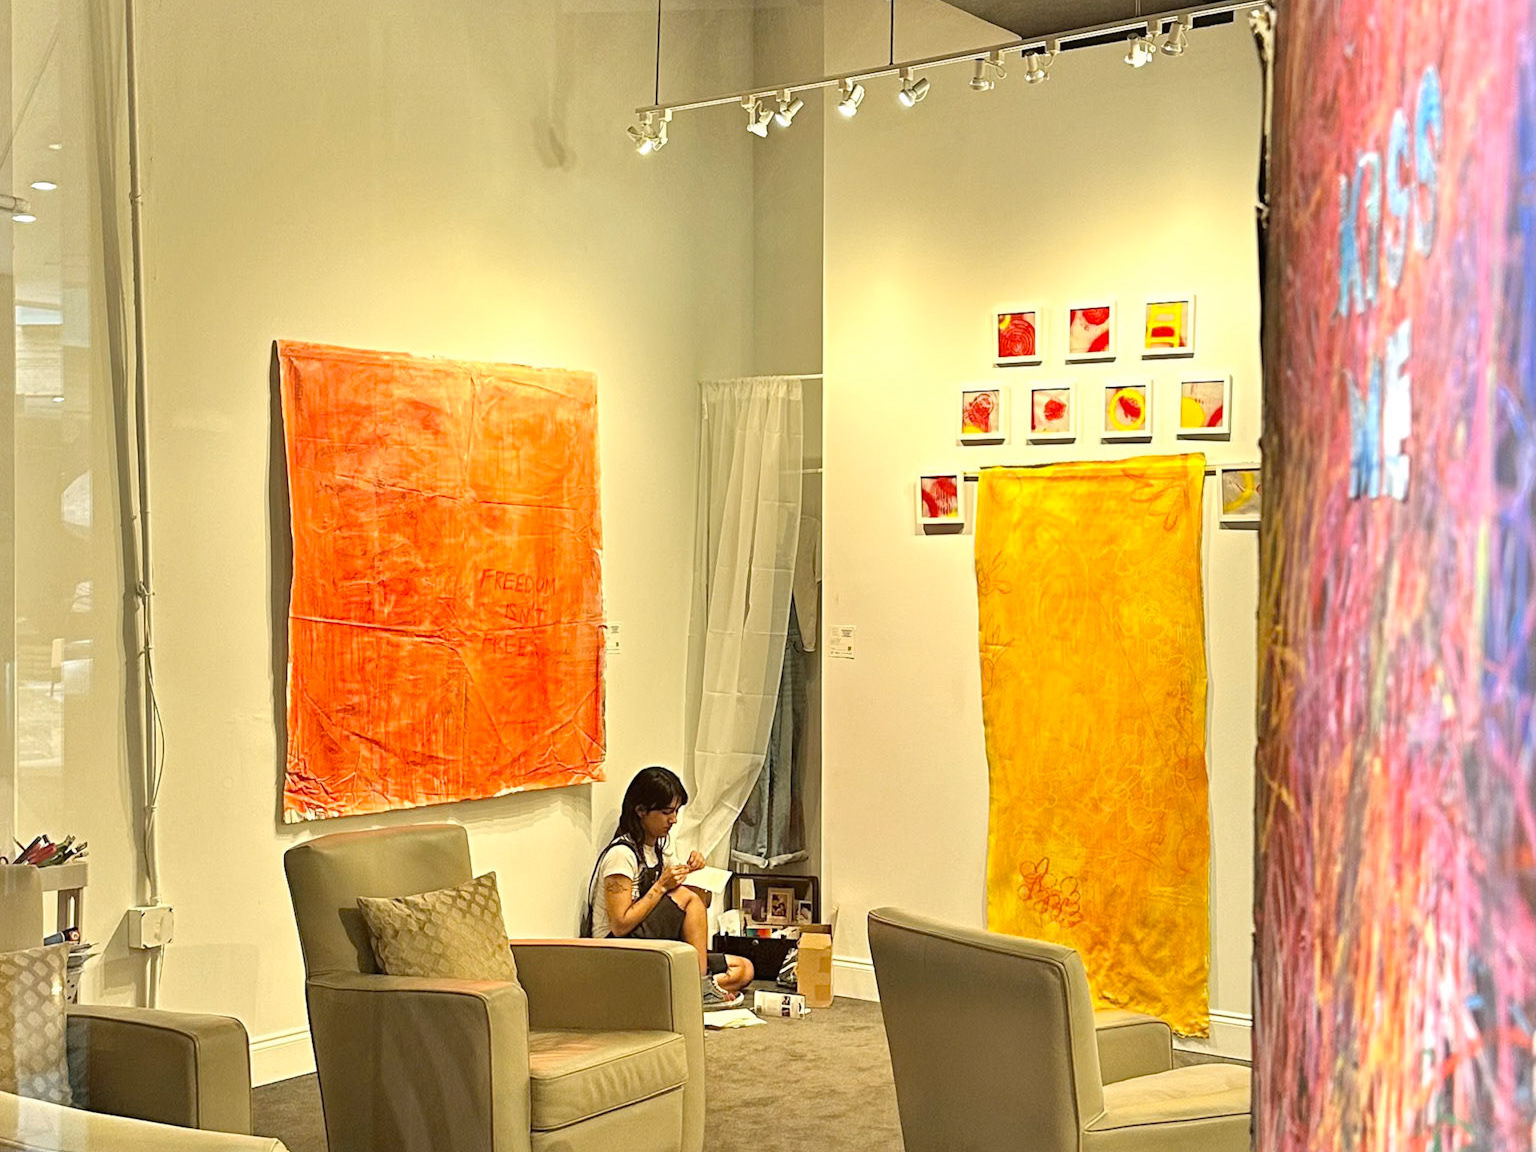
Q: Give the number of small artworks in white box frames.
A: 9